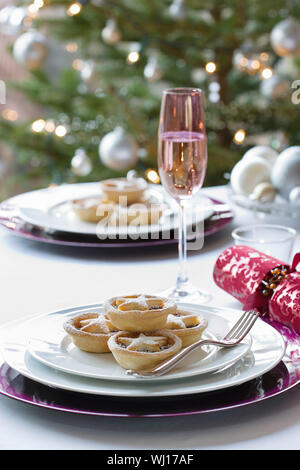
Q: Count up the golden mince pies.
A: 7